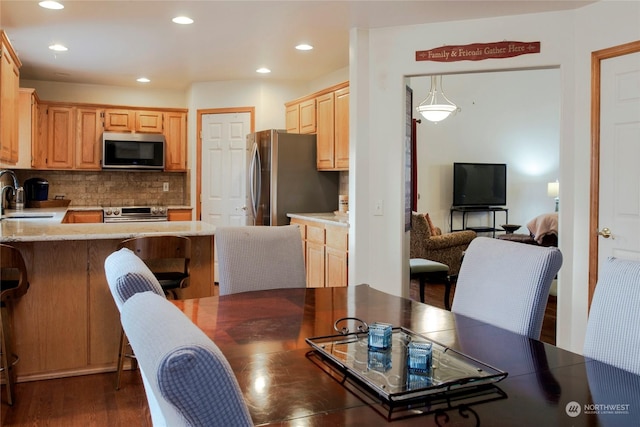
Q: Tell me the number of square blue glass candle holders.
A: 2